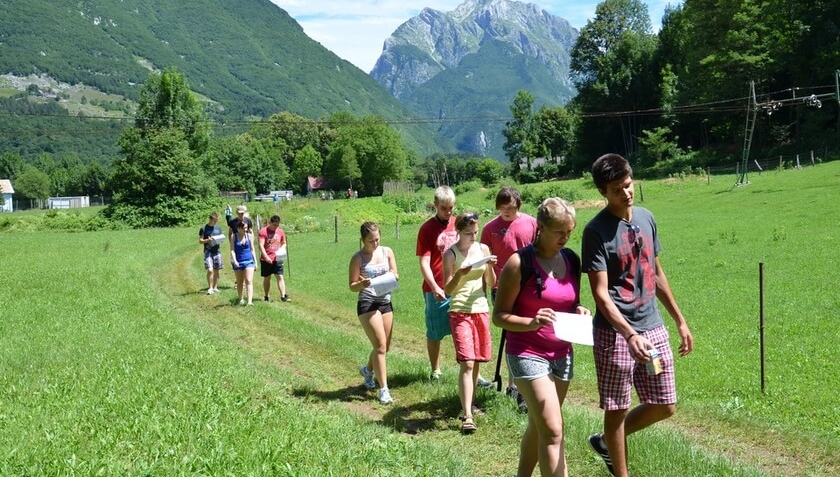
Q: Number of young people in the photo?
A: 10